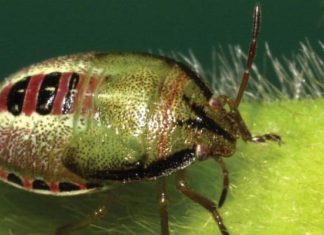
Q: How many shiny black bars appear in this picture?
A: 3